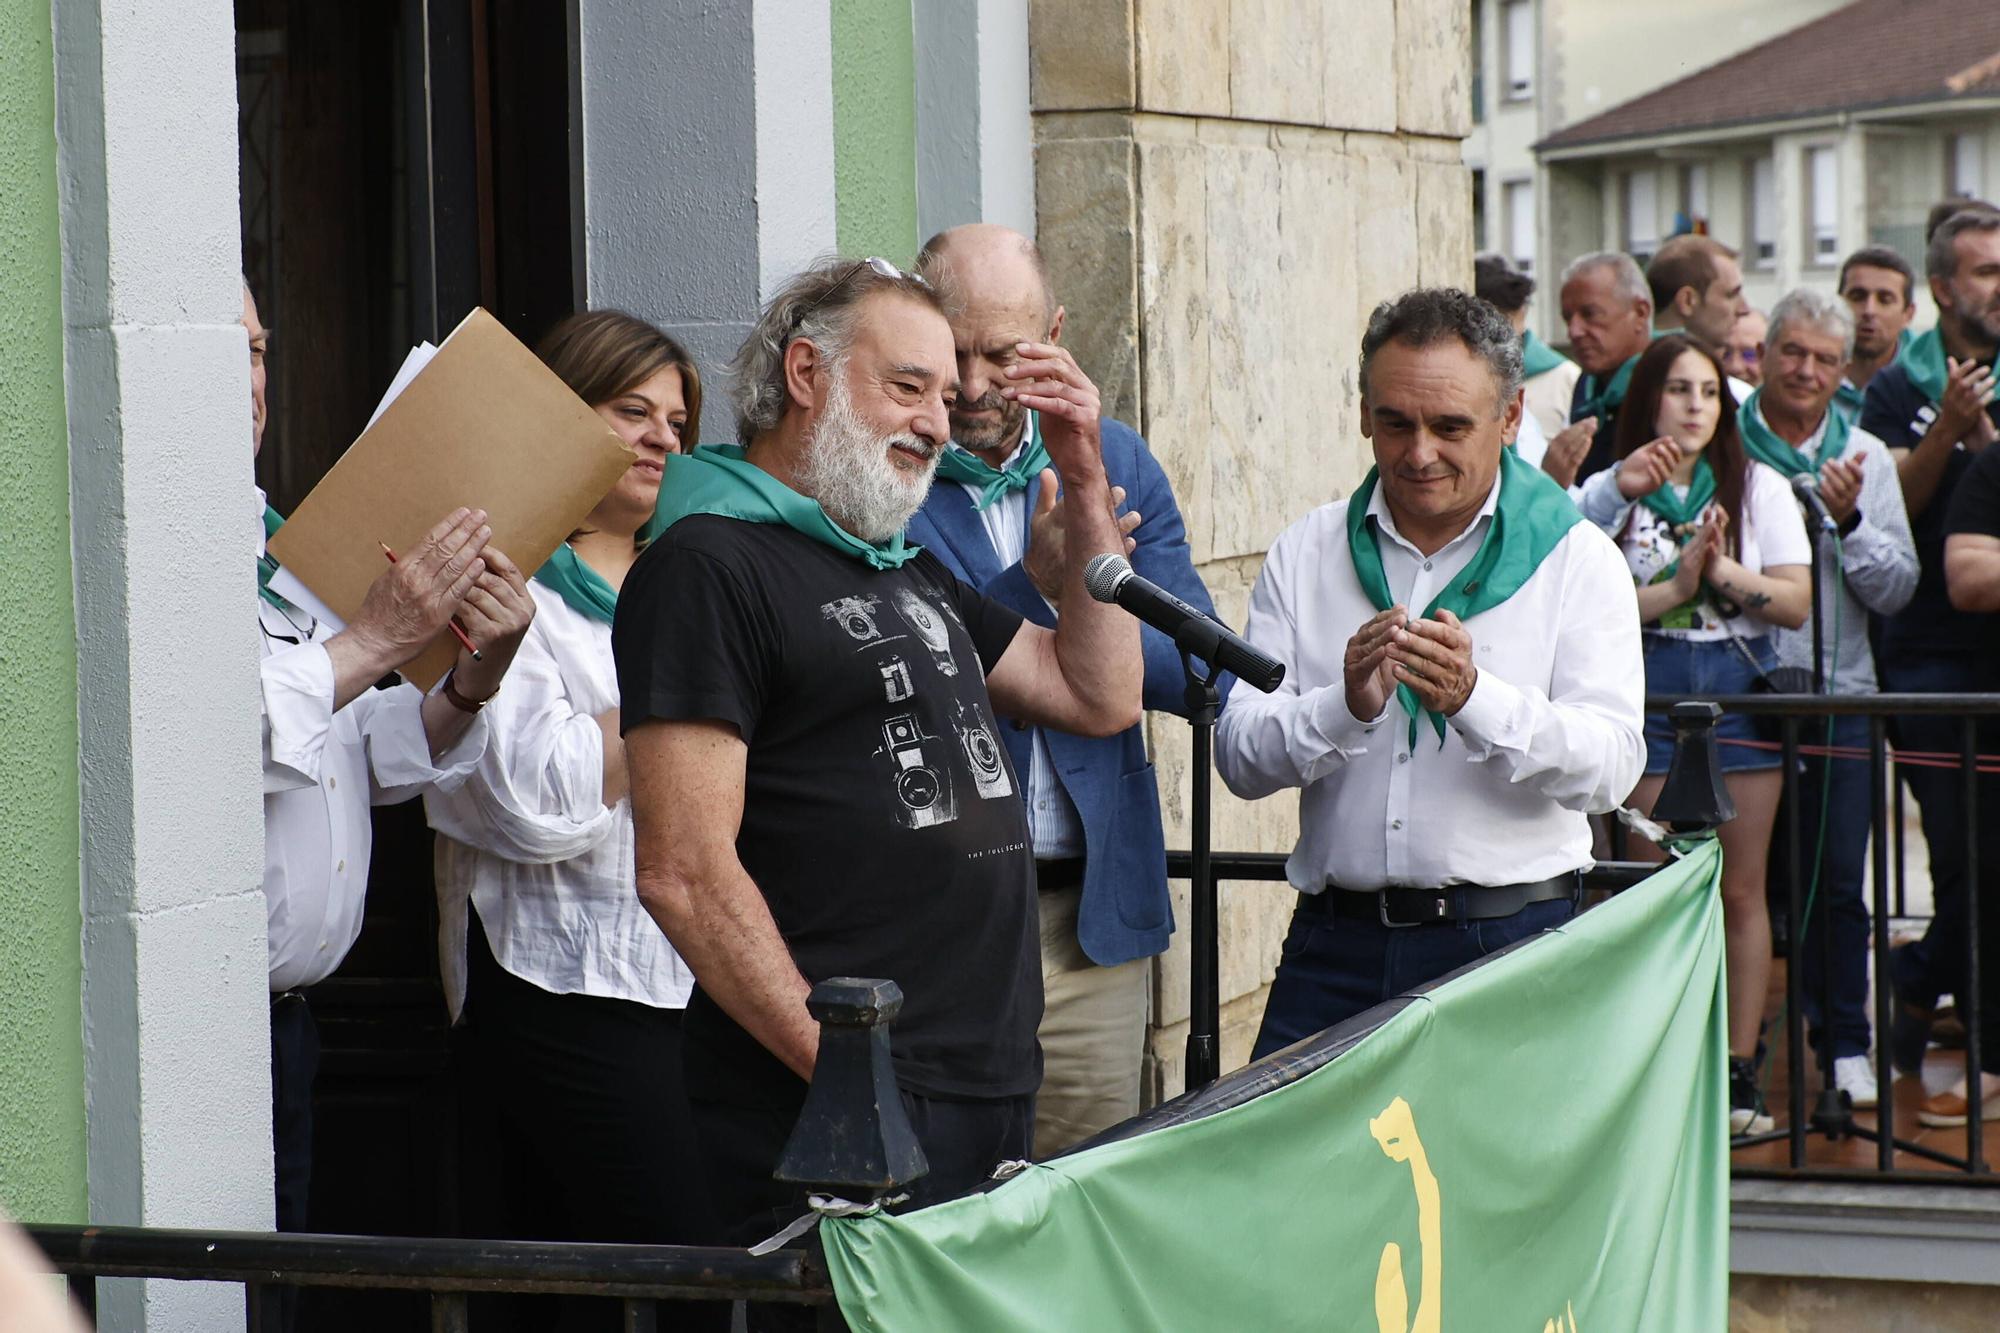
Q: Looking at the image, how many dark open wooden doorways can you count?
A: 1